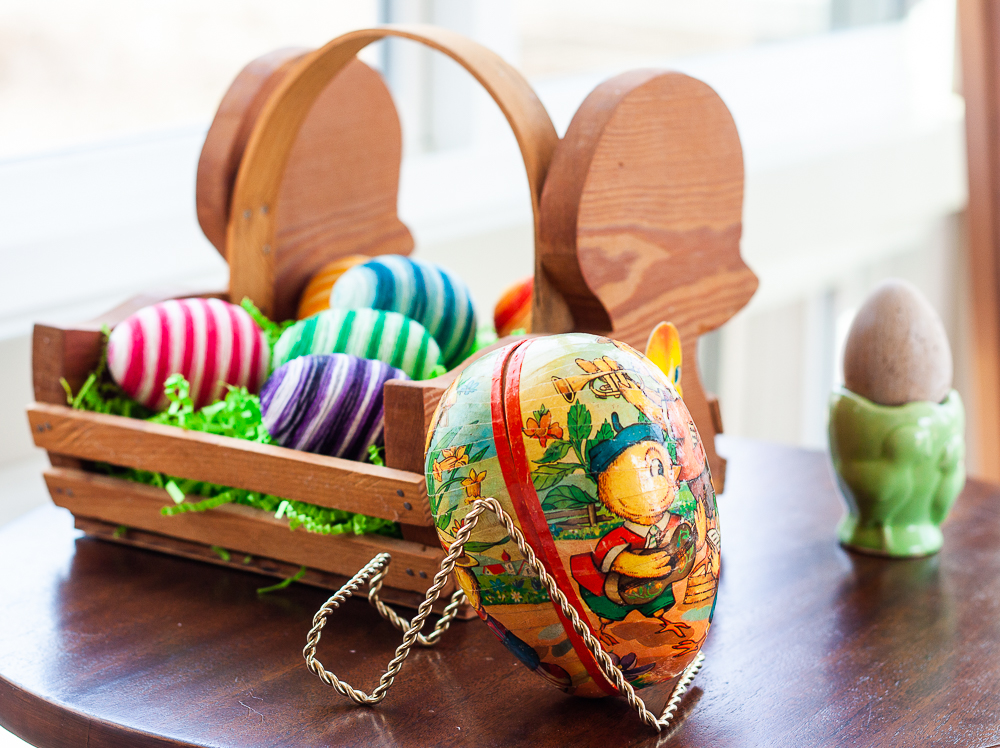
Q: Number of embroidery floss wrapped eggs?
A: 6